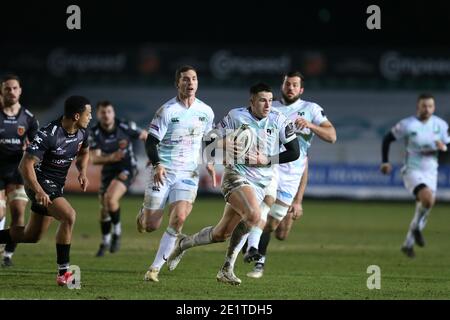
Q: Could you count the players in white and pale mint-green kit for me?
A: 4